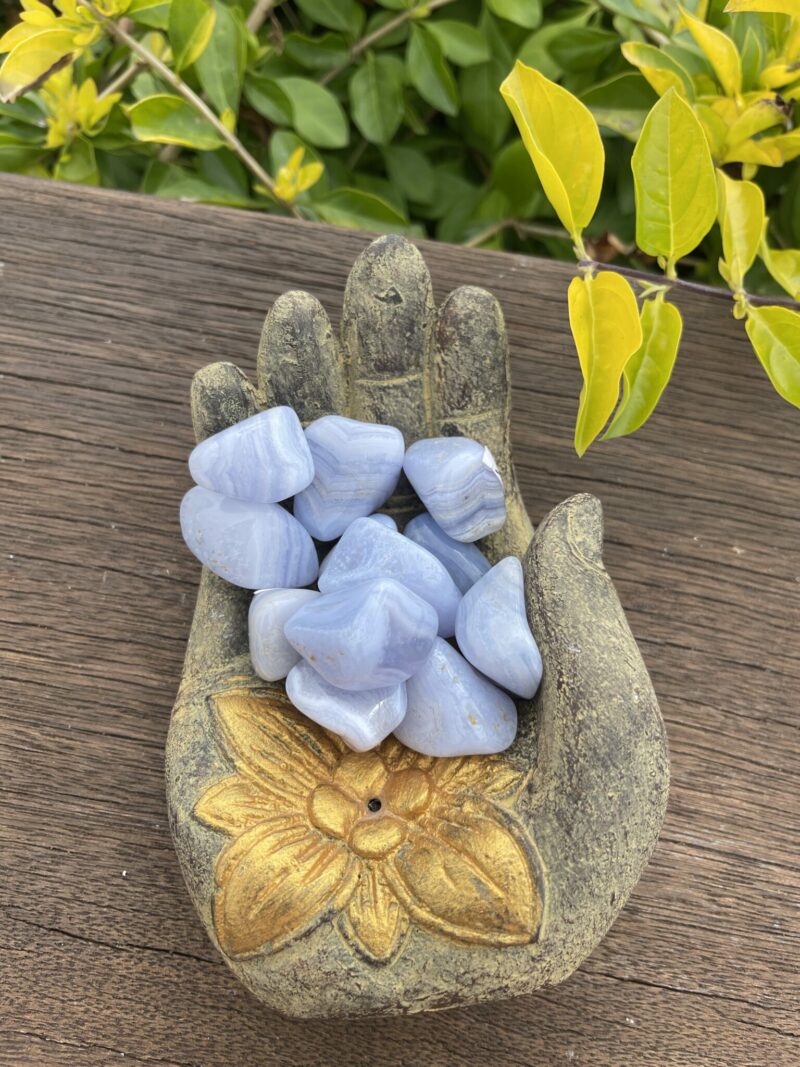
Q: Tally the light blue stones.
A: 12